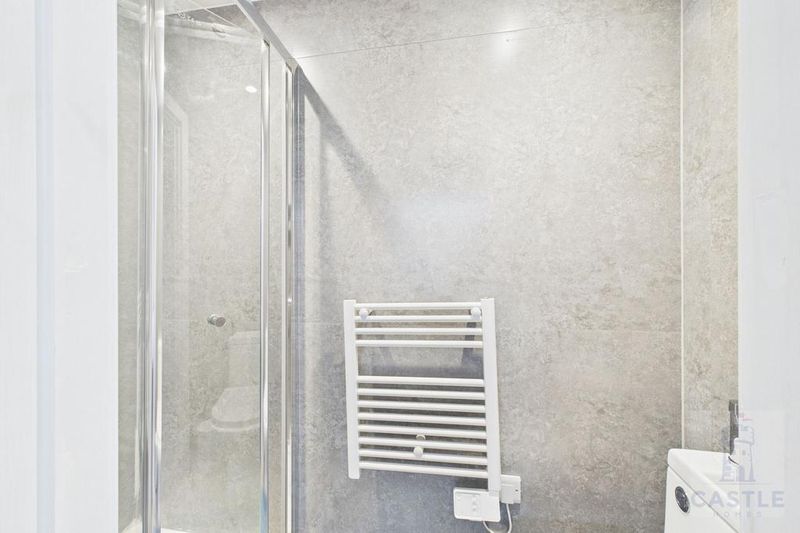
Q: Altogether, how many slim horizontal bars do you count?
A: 12